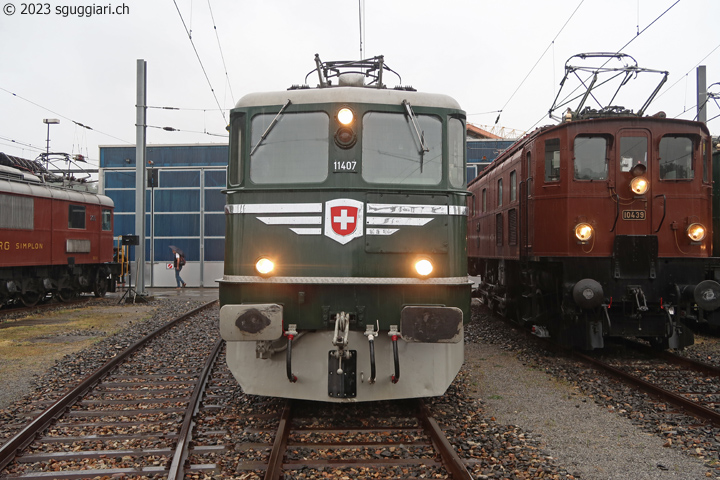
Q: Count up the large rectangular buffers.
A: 2